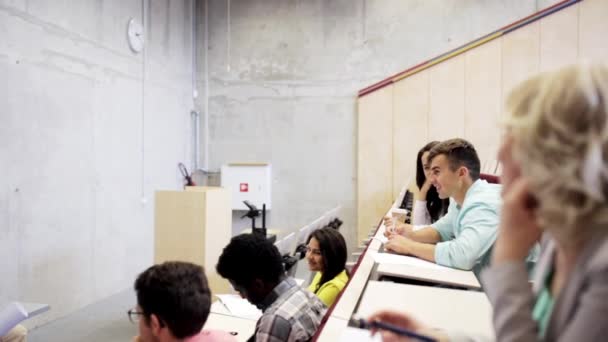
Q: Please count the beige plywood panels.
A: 7